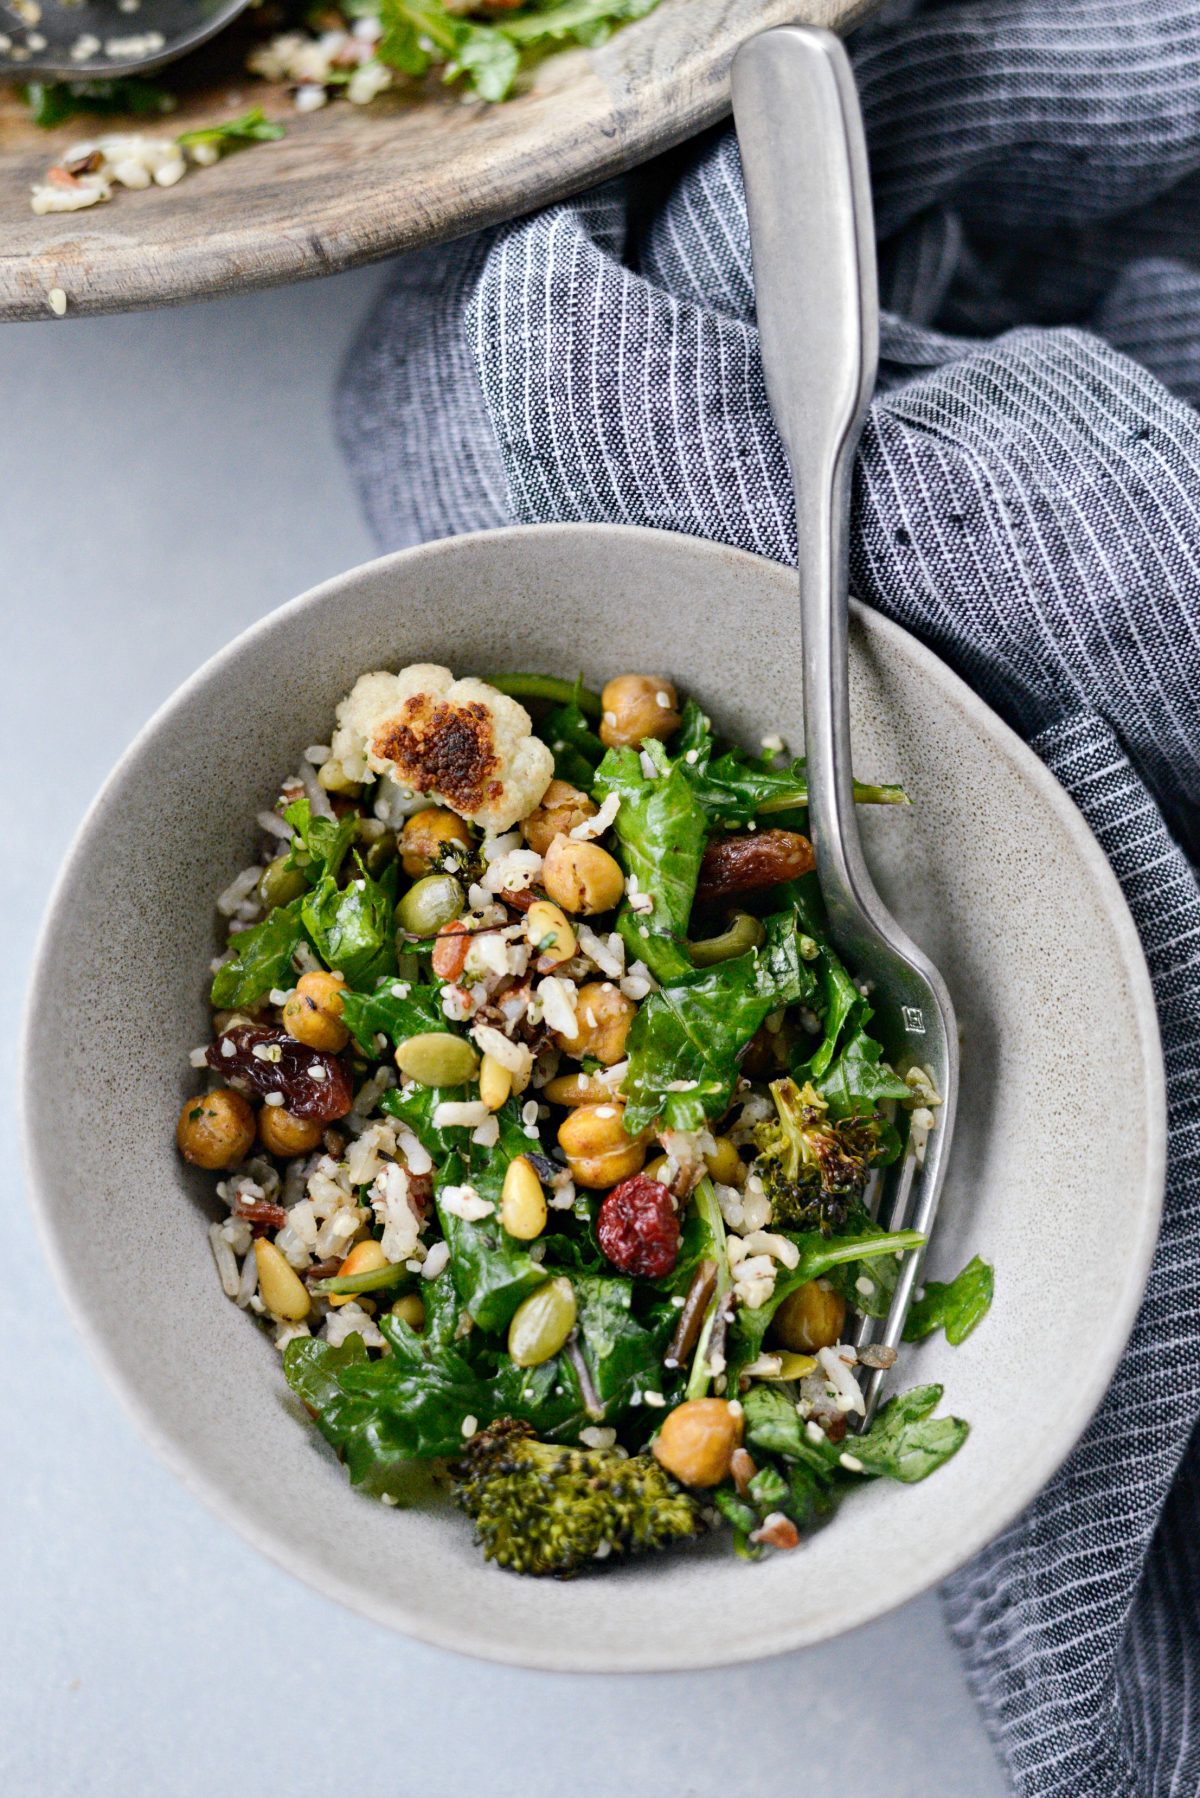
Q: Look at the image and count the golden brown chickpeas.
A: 11